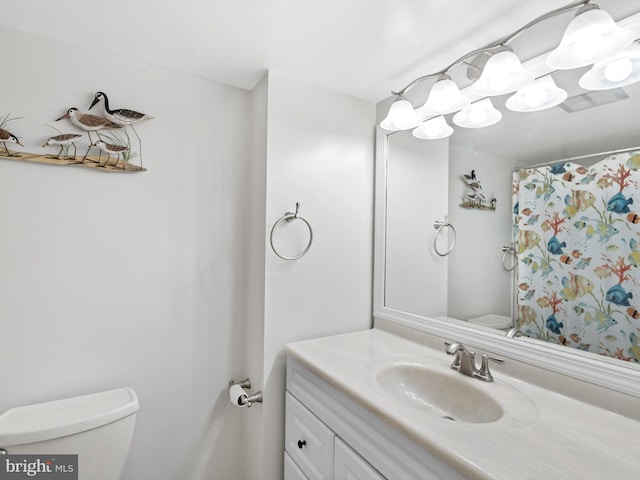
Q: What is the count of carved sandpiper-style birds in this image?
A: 5